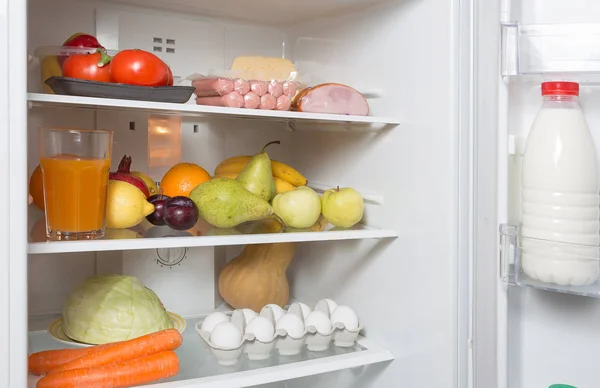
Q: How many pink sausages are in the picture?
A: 9